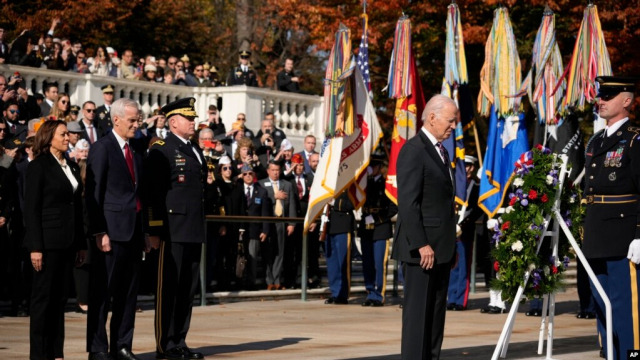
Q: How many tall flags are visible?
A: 7